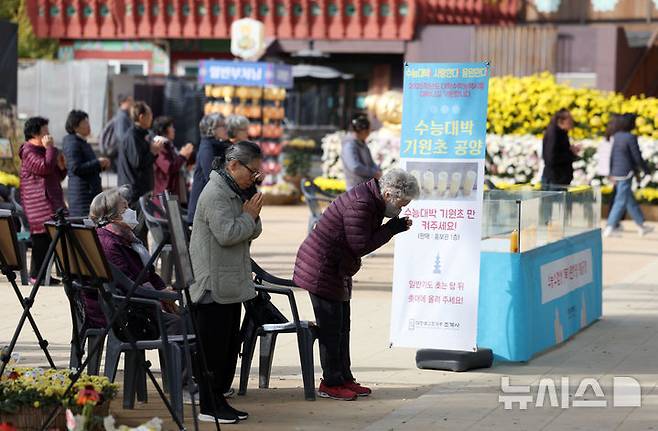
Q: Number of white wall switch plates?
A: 0